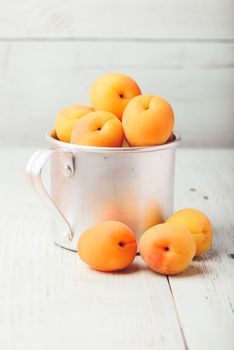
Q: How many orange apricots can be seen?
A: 7